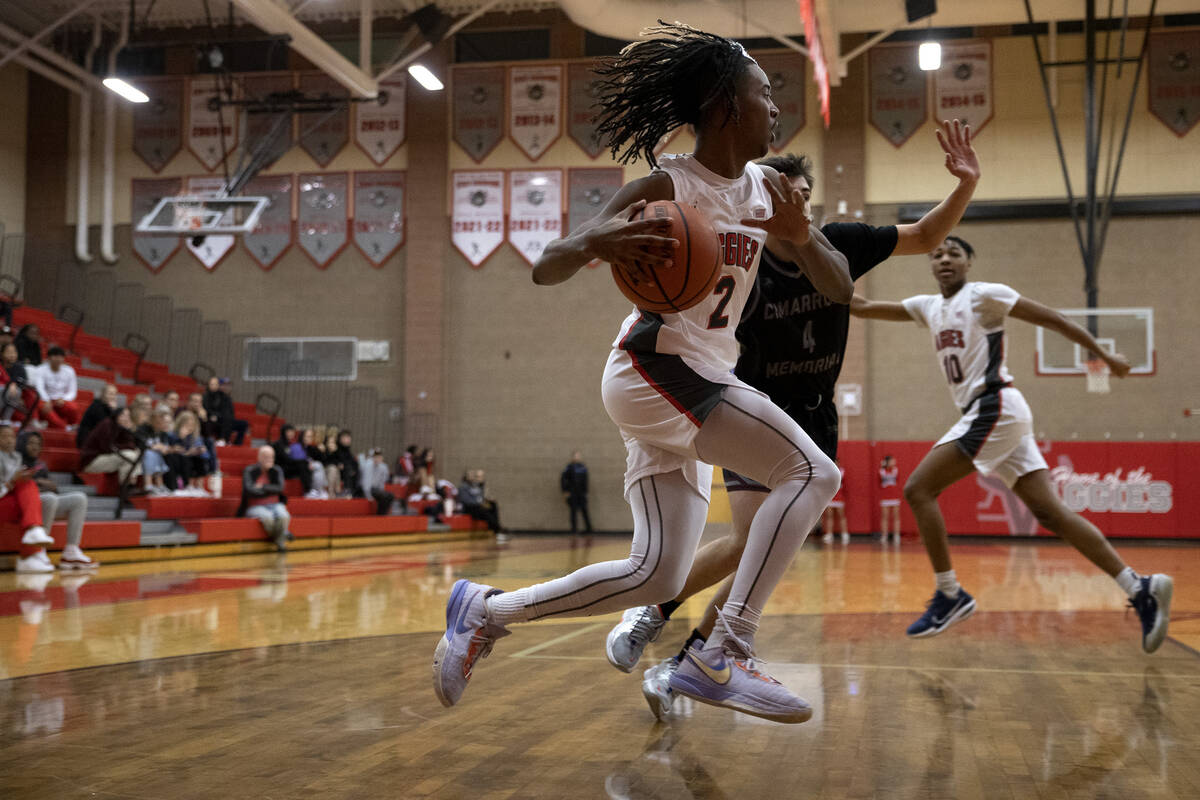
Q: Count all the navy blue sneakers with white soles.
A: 2